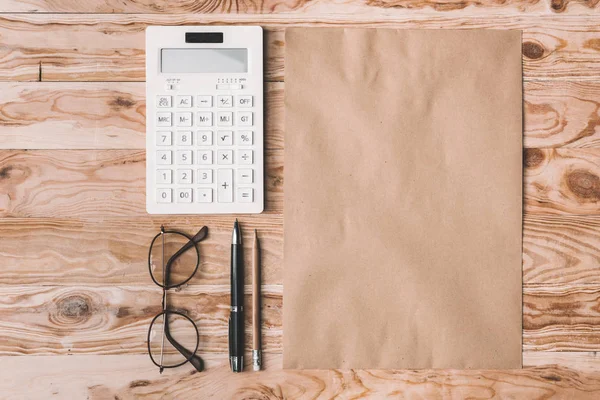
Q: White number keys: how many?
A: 11